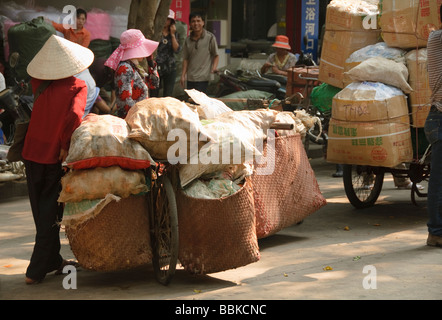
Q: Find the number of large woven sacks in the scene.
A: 3